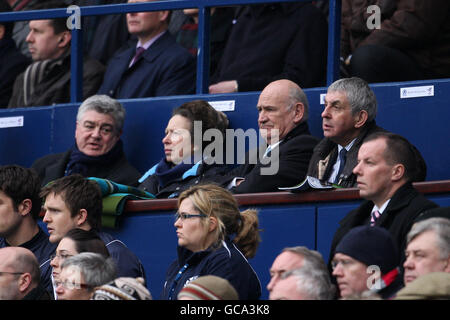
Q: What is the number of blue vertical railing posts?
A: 3